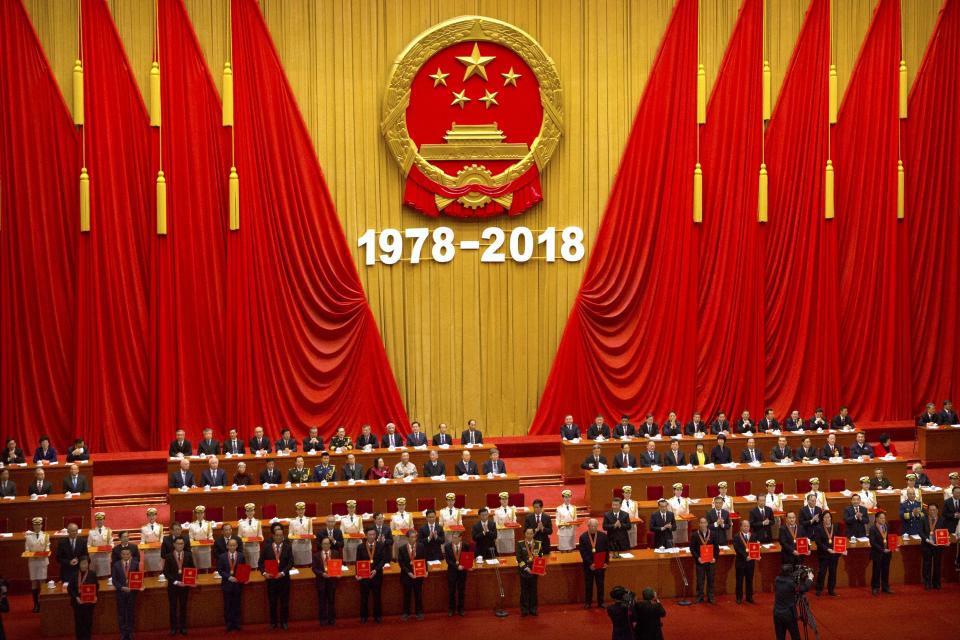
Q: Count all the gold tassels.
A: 14